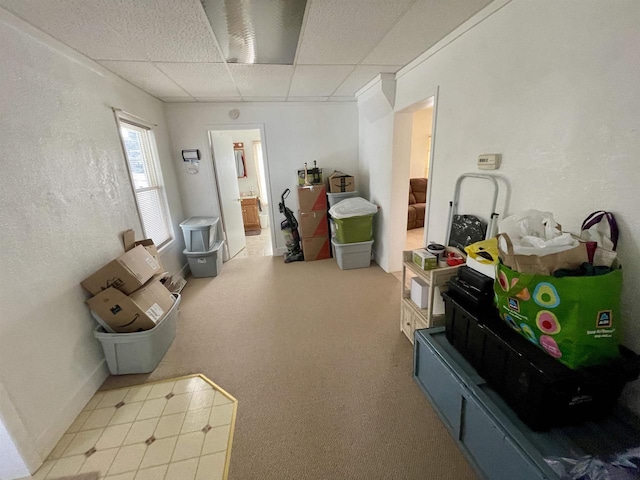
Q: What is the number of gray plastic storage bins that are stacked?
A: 2